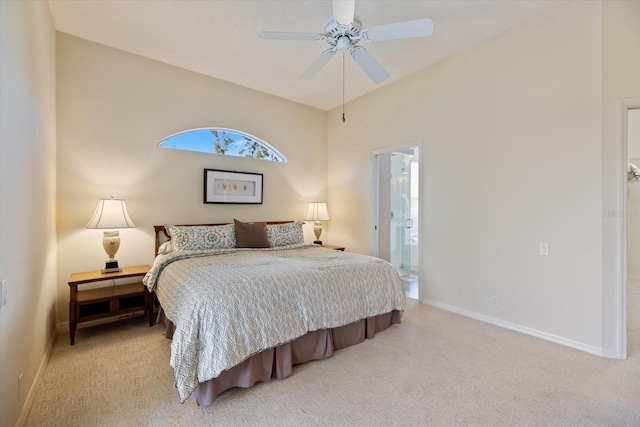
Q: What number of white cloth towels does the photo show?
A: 0